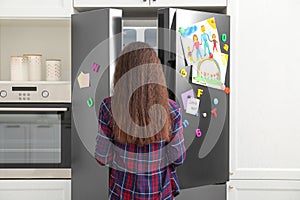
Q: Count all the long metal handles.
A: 1